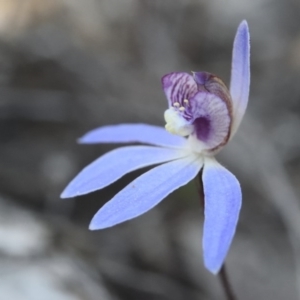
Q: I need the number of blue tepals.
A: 5